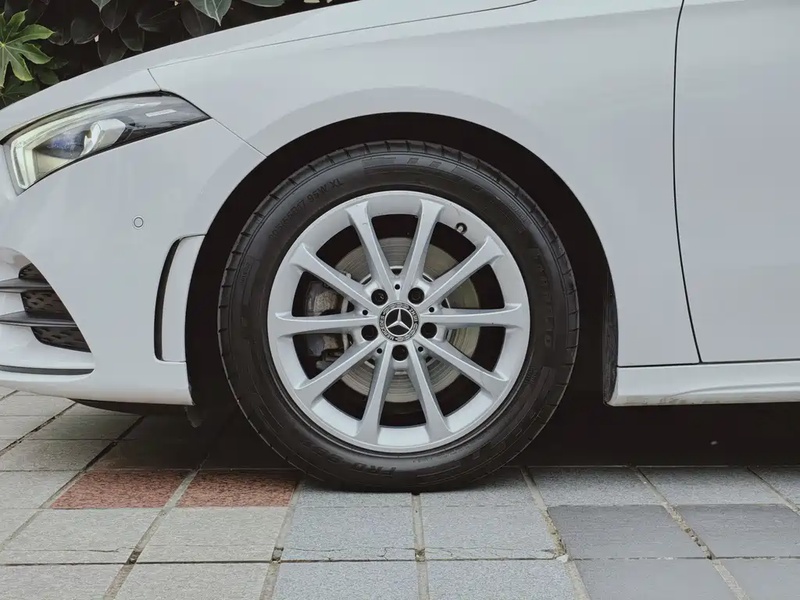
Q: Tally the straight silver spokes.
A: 10